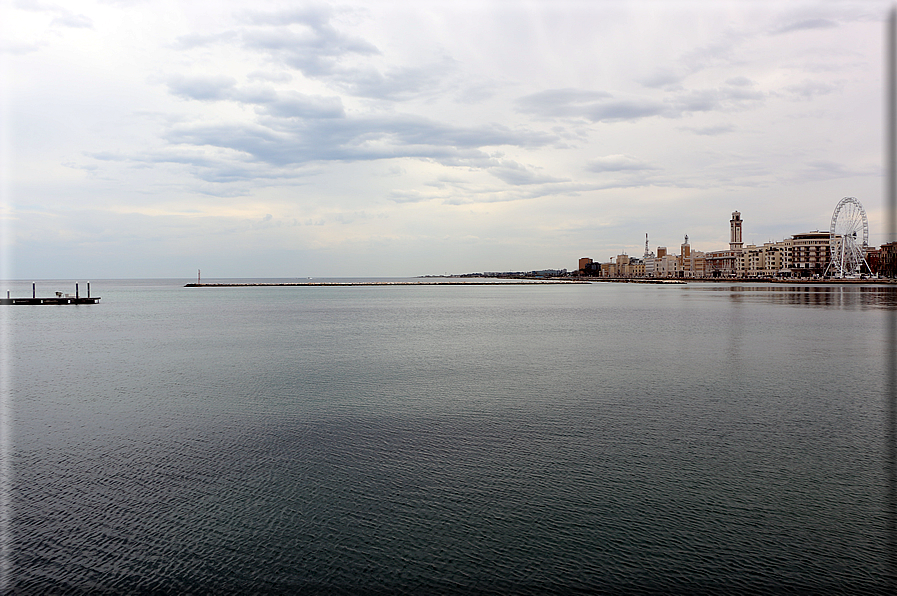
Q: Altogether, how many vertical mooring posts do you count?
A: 4